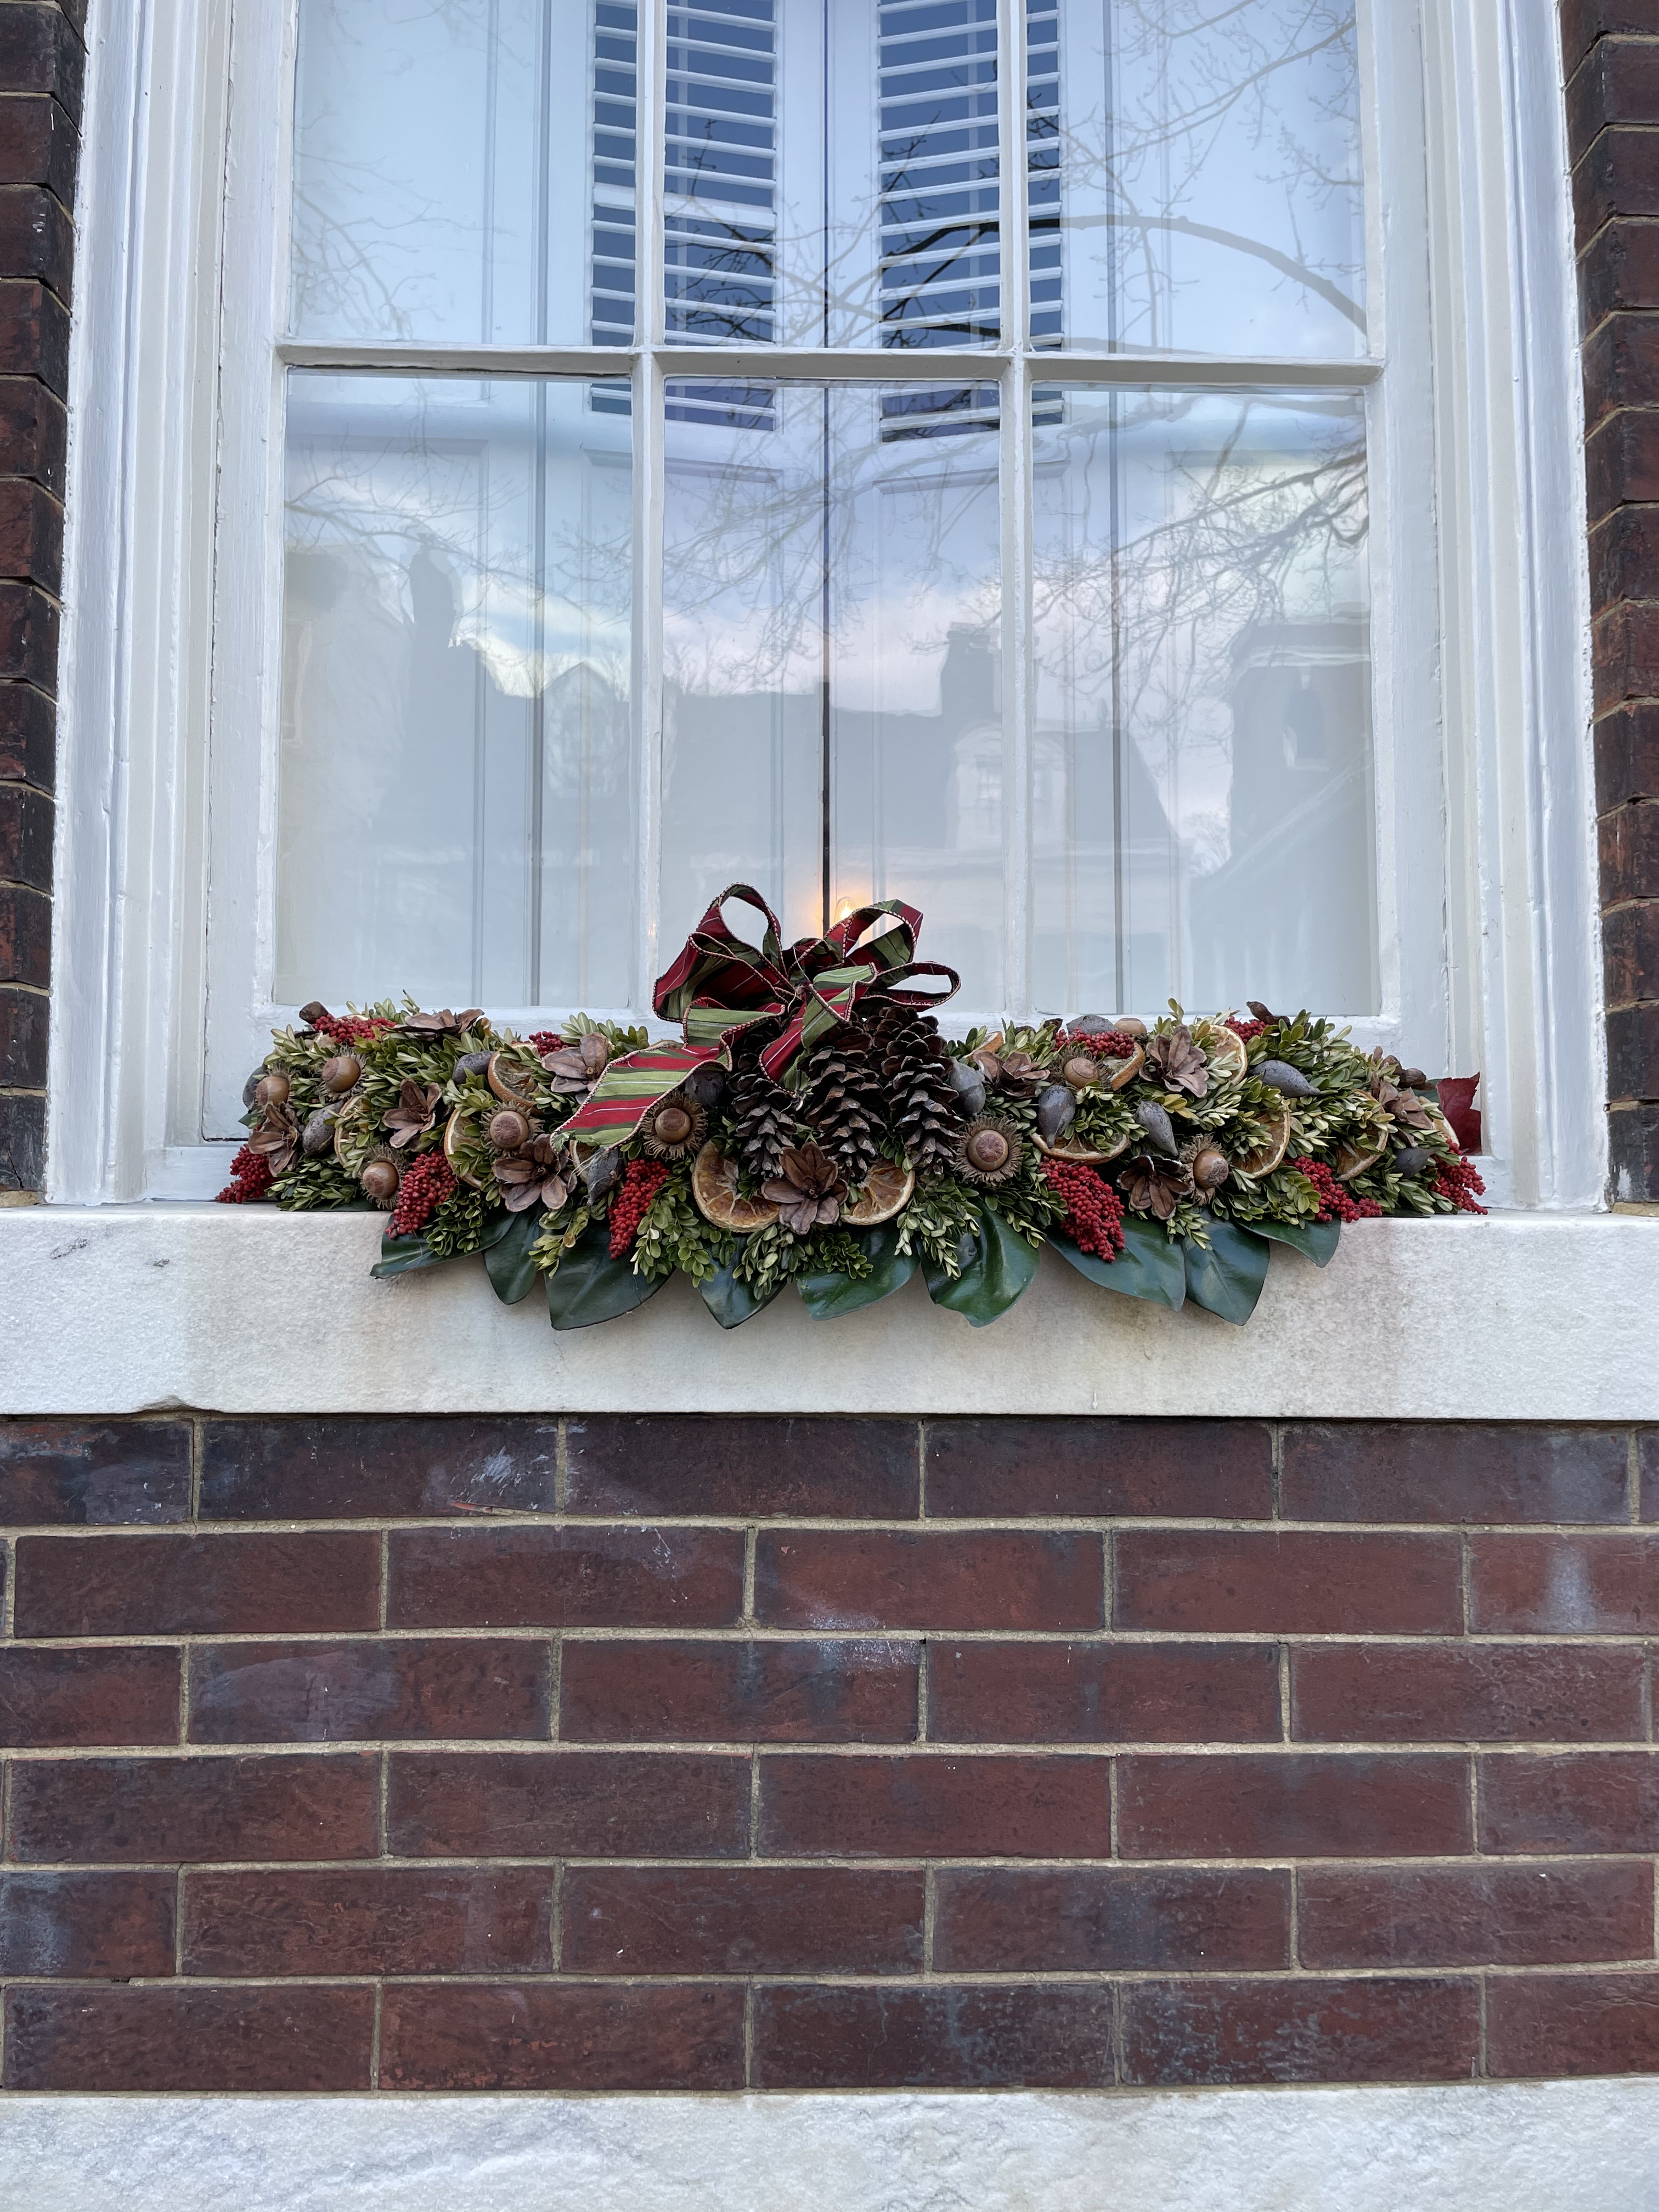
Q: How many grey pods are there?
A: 11